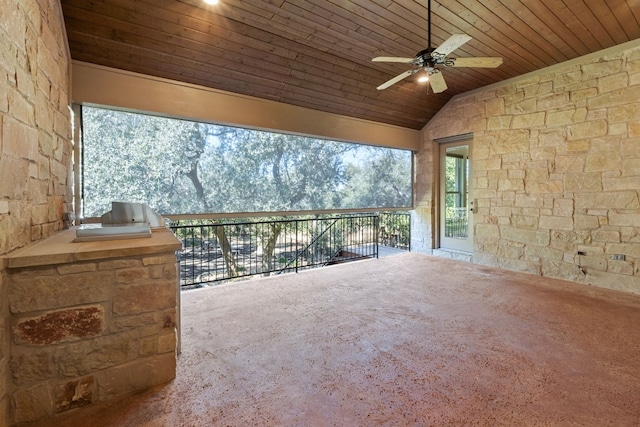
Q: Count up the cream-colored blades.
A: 5